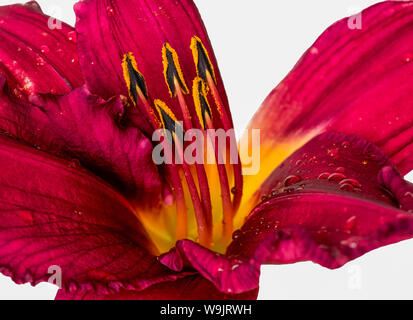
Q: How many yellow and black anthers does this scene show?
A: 5